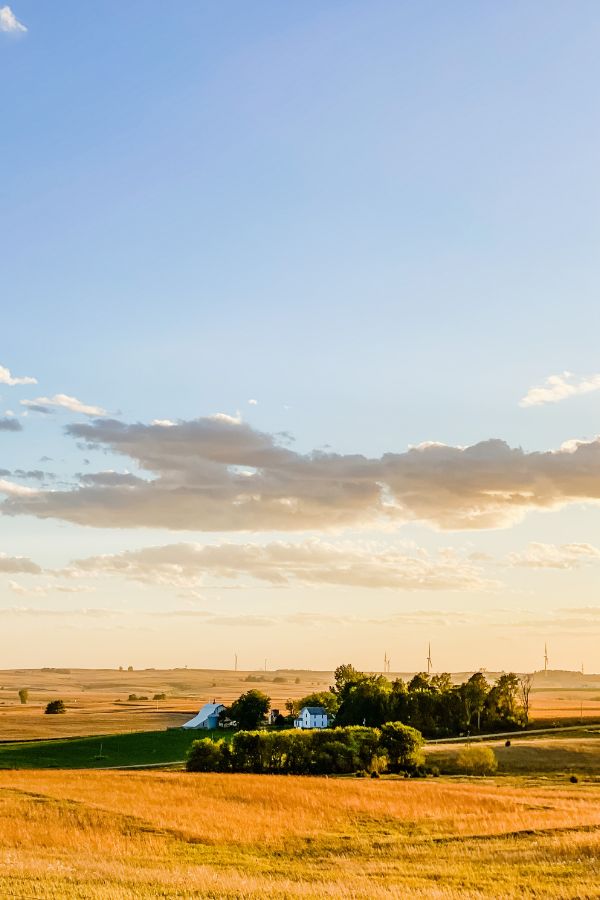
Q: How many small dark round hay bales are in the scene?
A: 2